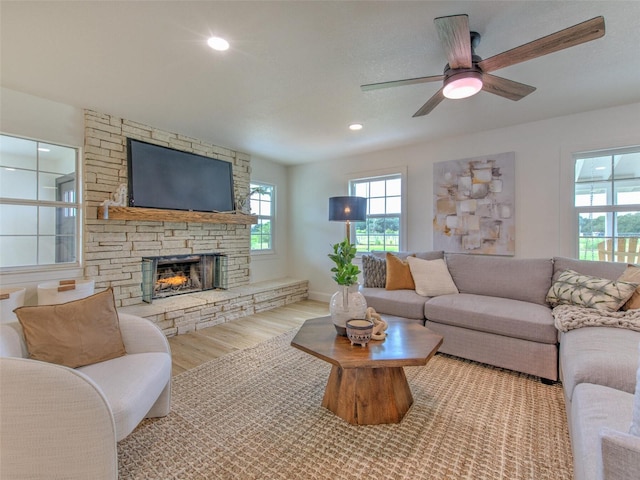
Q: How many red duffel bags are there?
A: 0